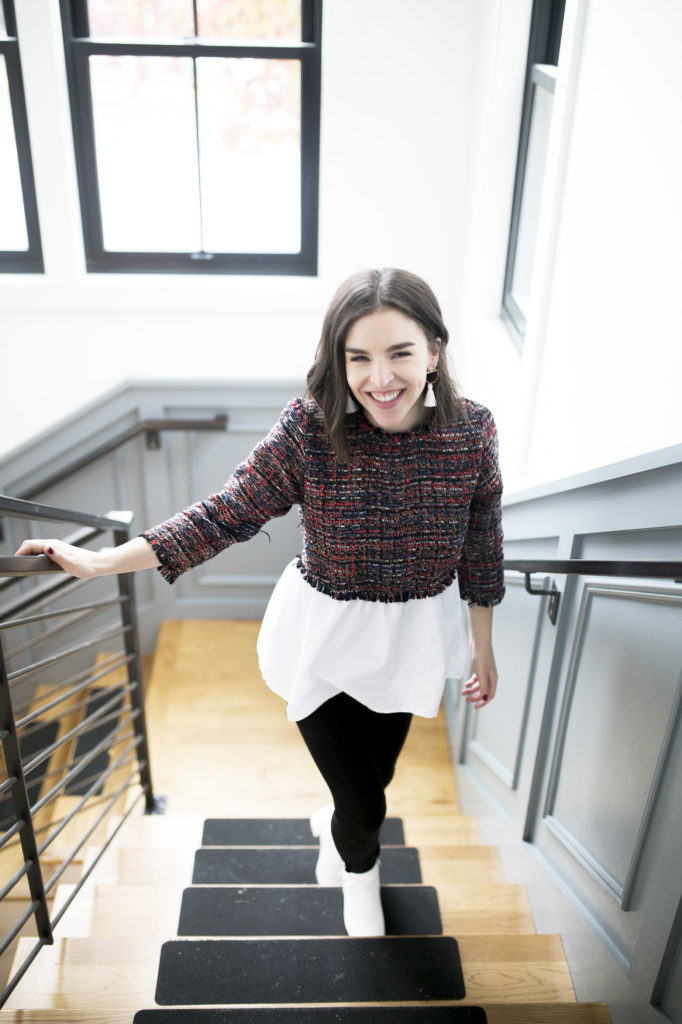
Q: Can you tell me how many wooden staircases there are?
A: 2